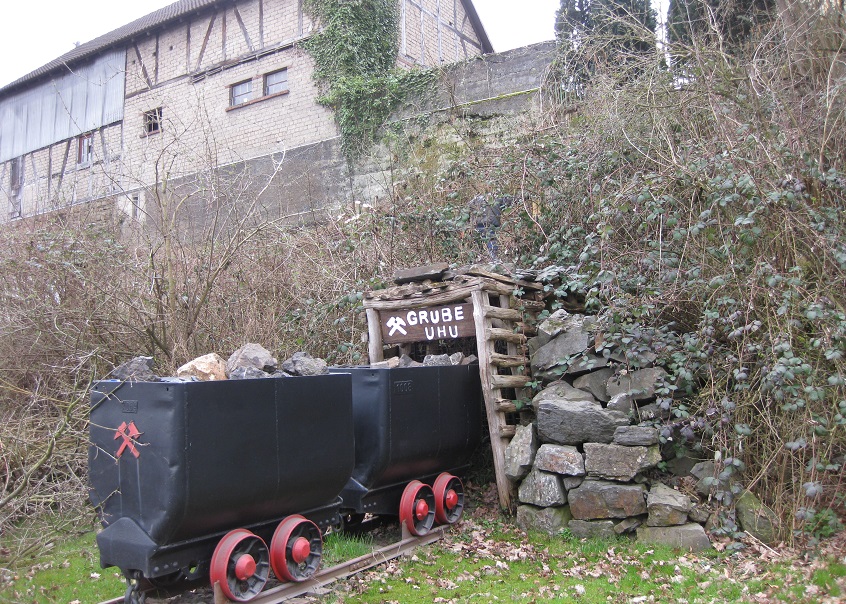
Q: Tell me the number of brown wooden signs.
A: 1